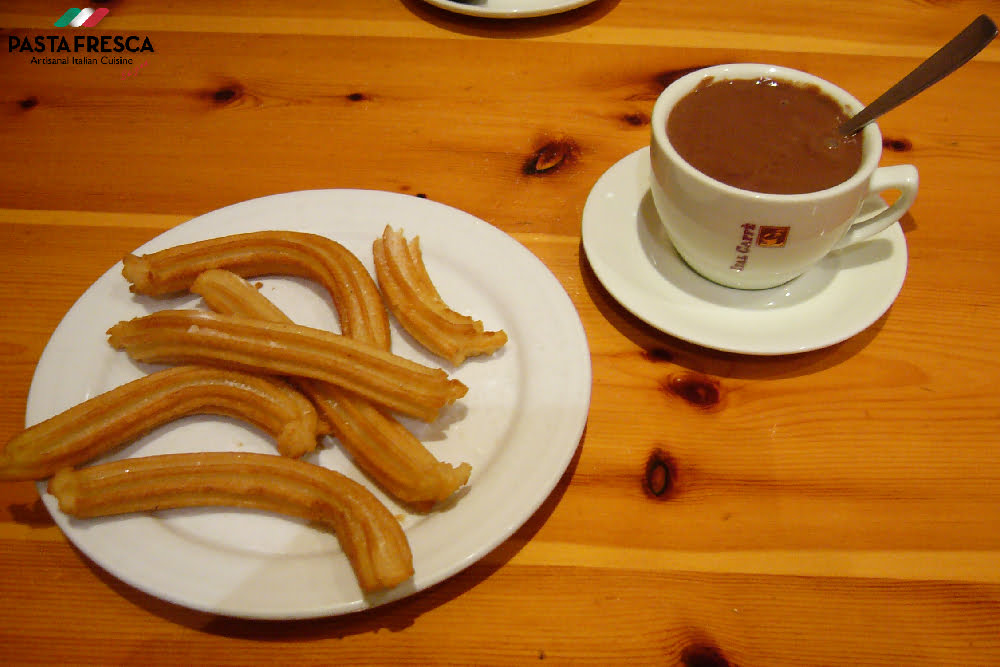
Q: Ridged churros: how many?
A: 6